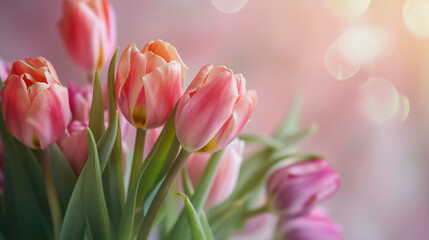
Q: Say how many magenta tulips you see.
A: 2